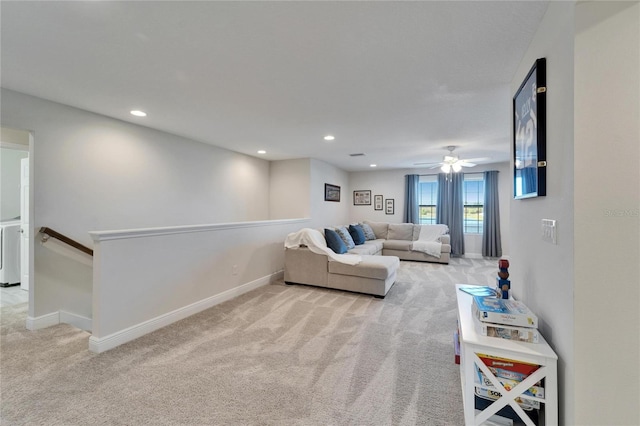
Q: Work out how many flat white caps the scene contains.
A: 1